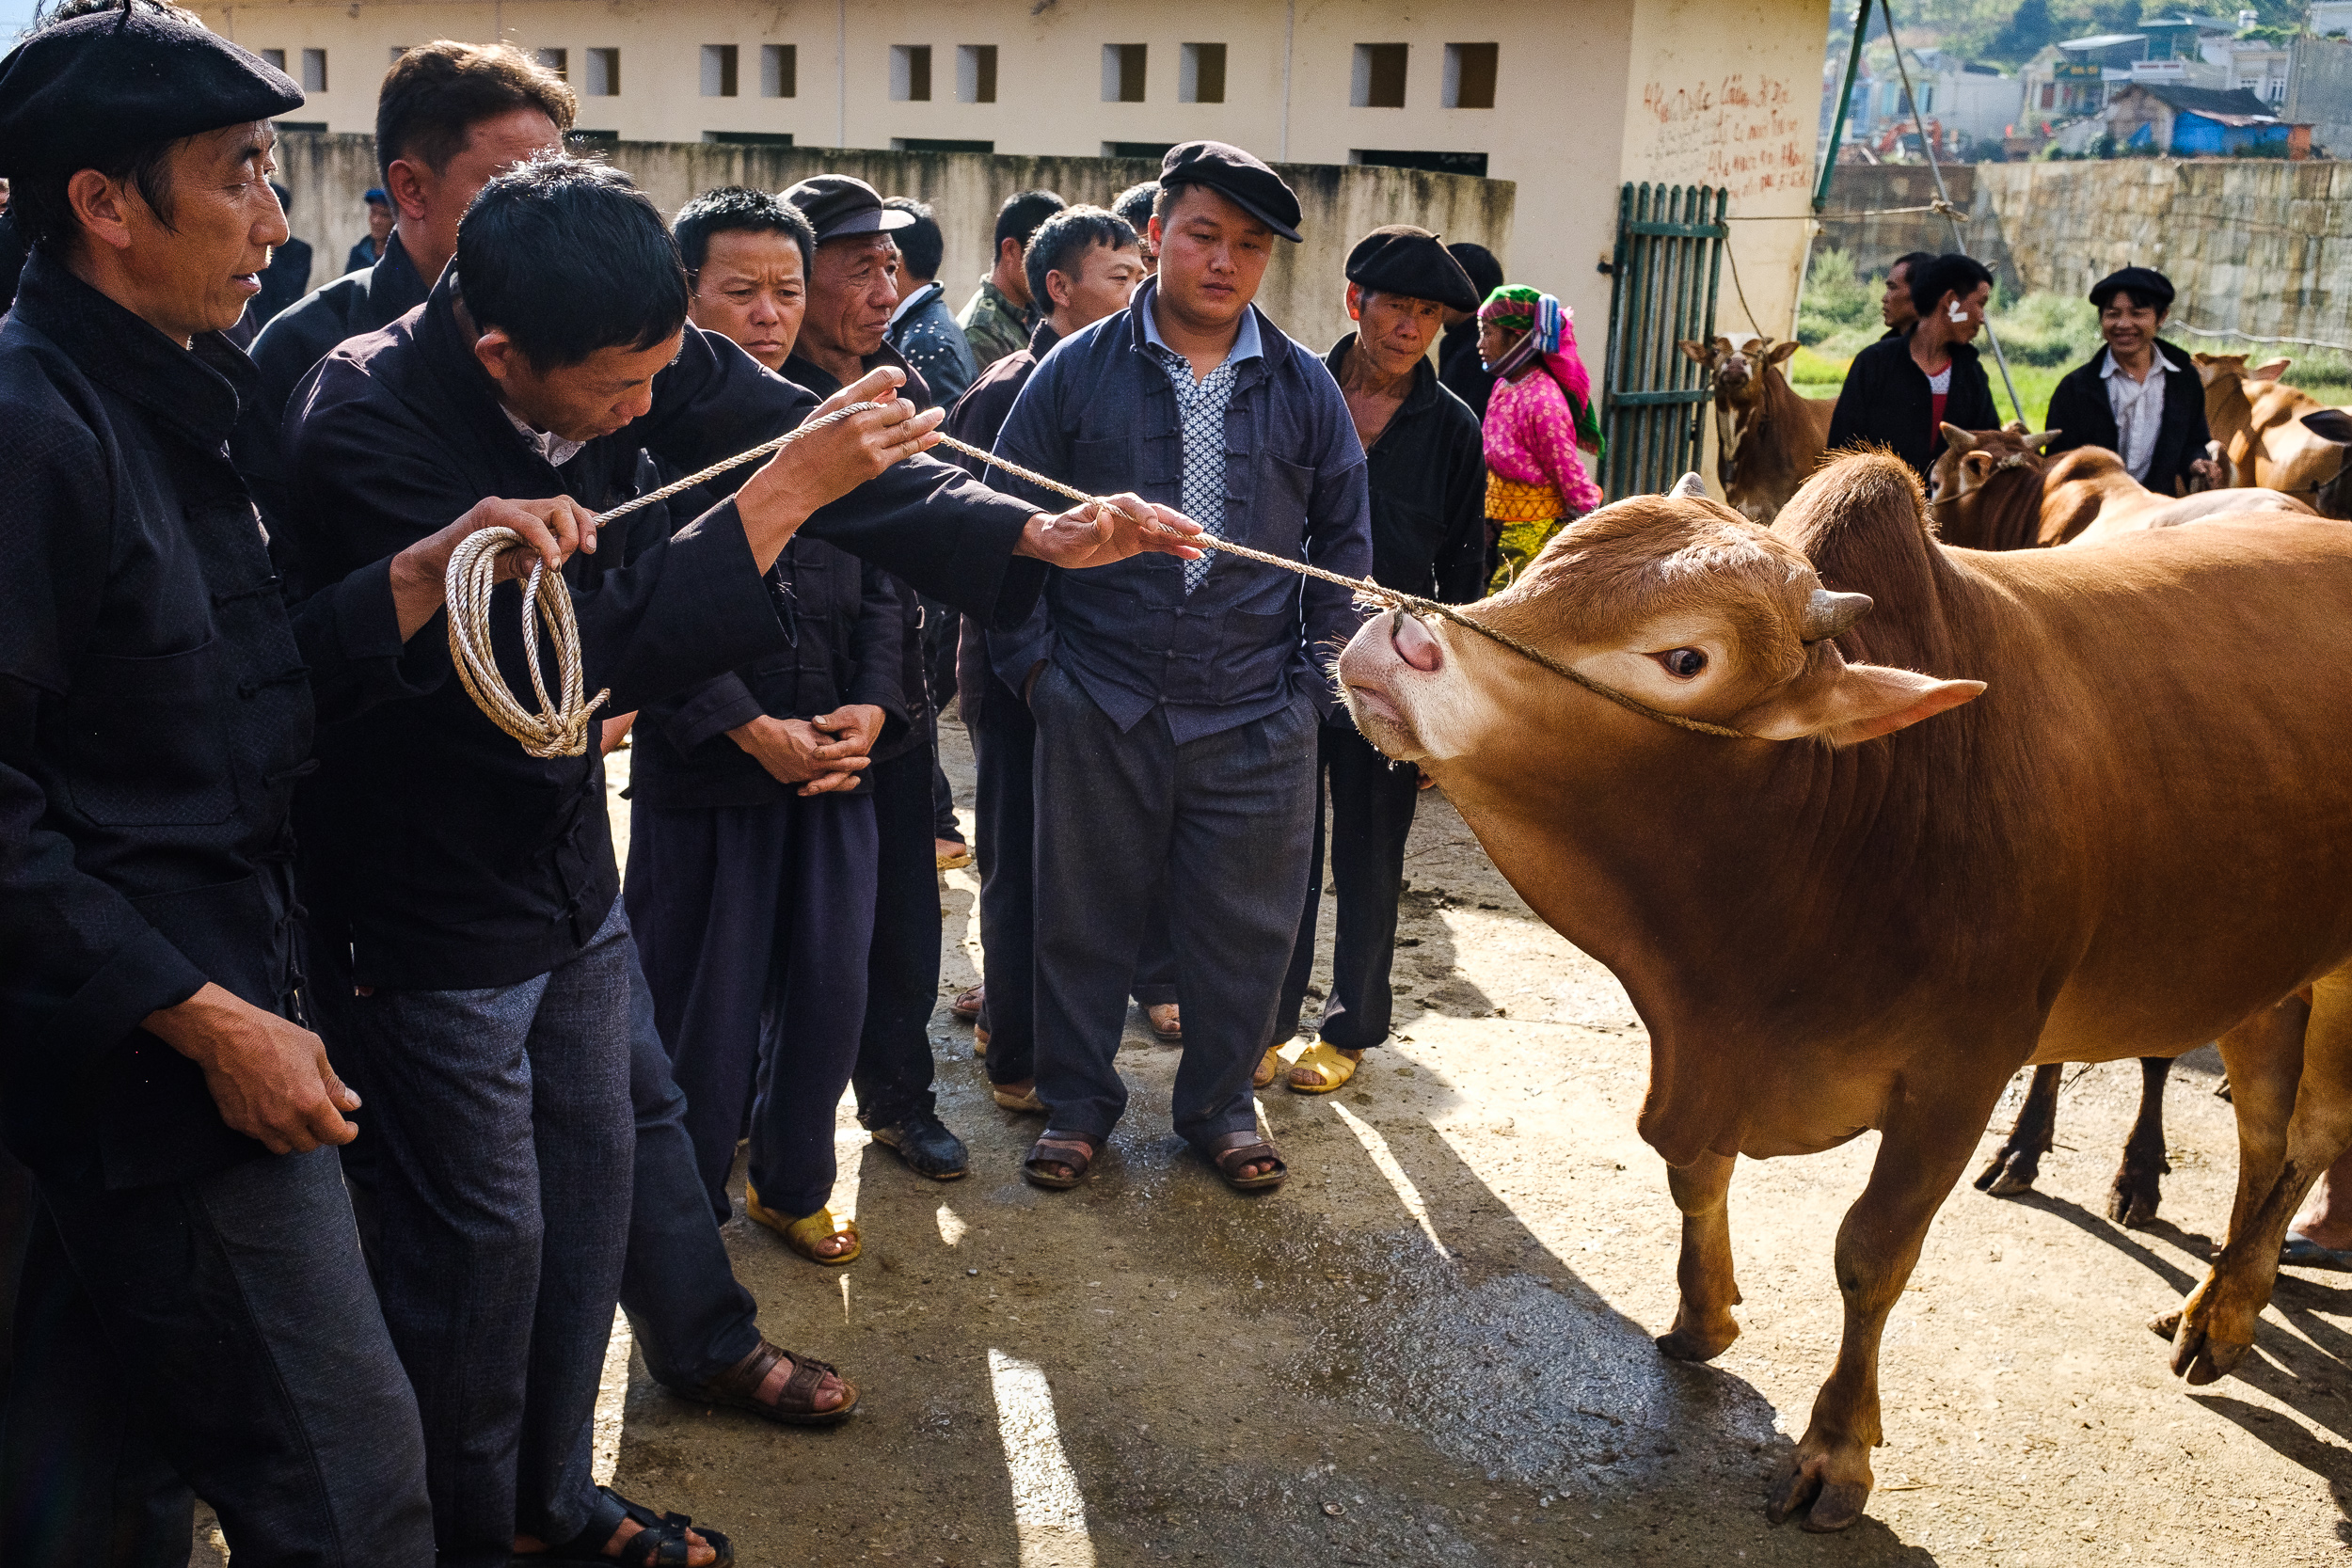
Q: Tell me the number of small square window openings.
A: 13